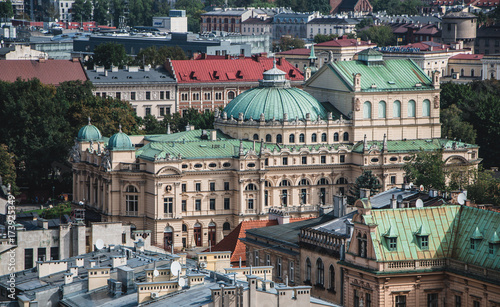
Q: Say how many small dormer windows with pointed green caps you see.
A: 4